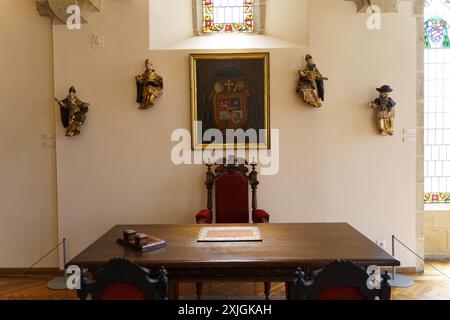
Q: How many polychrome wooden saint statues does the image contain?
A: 4